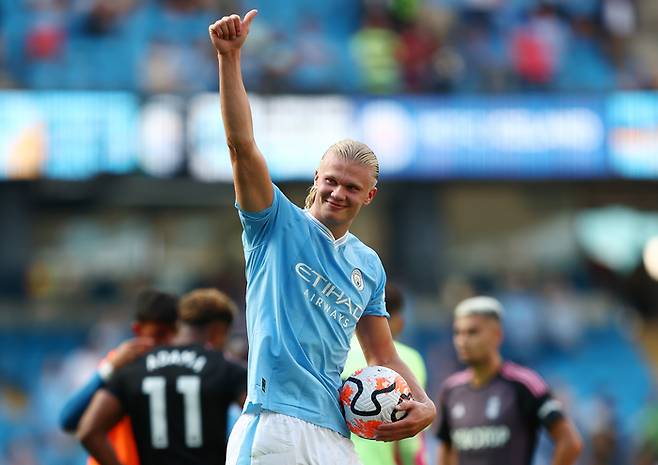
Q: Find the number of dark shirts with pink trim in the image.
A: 1